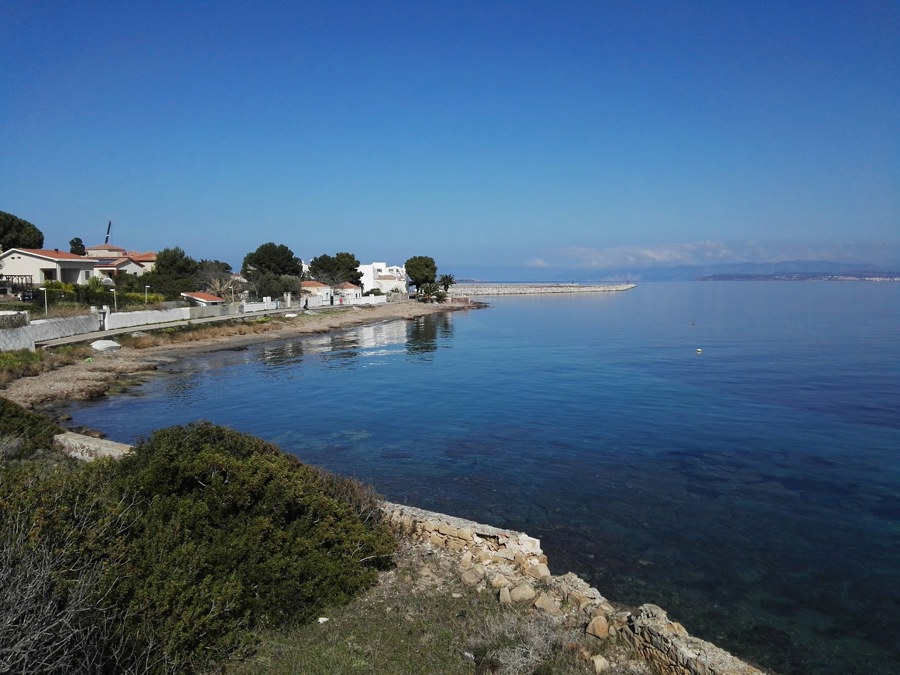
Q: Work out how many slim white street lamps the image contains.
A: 4